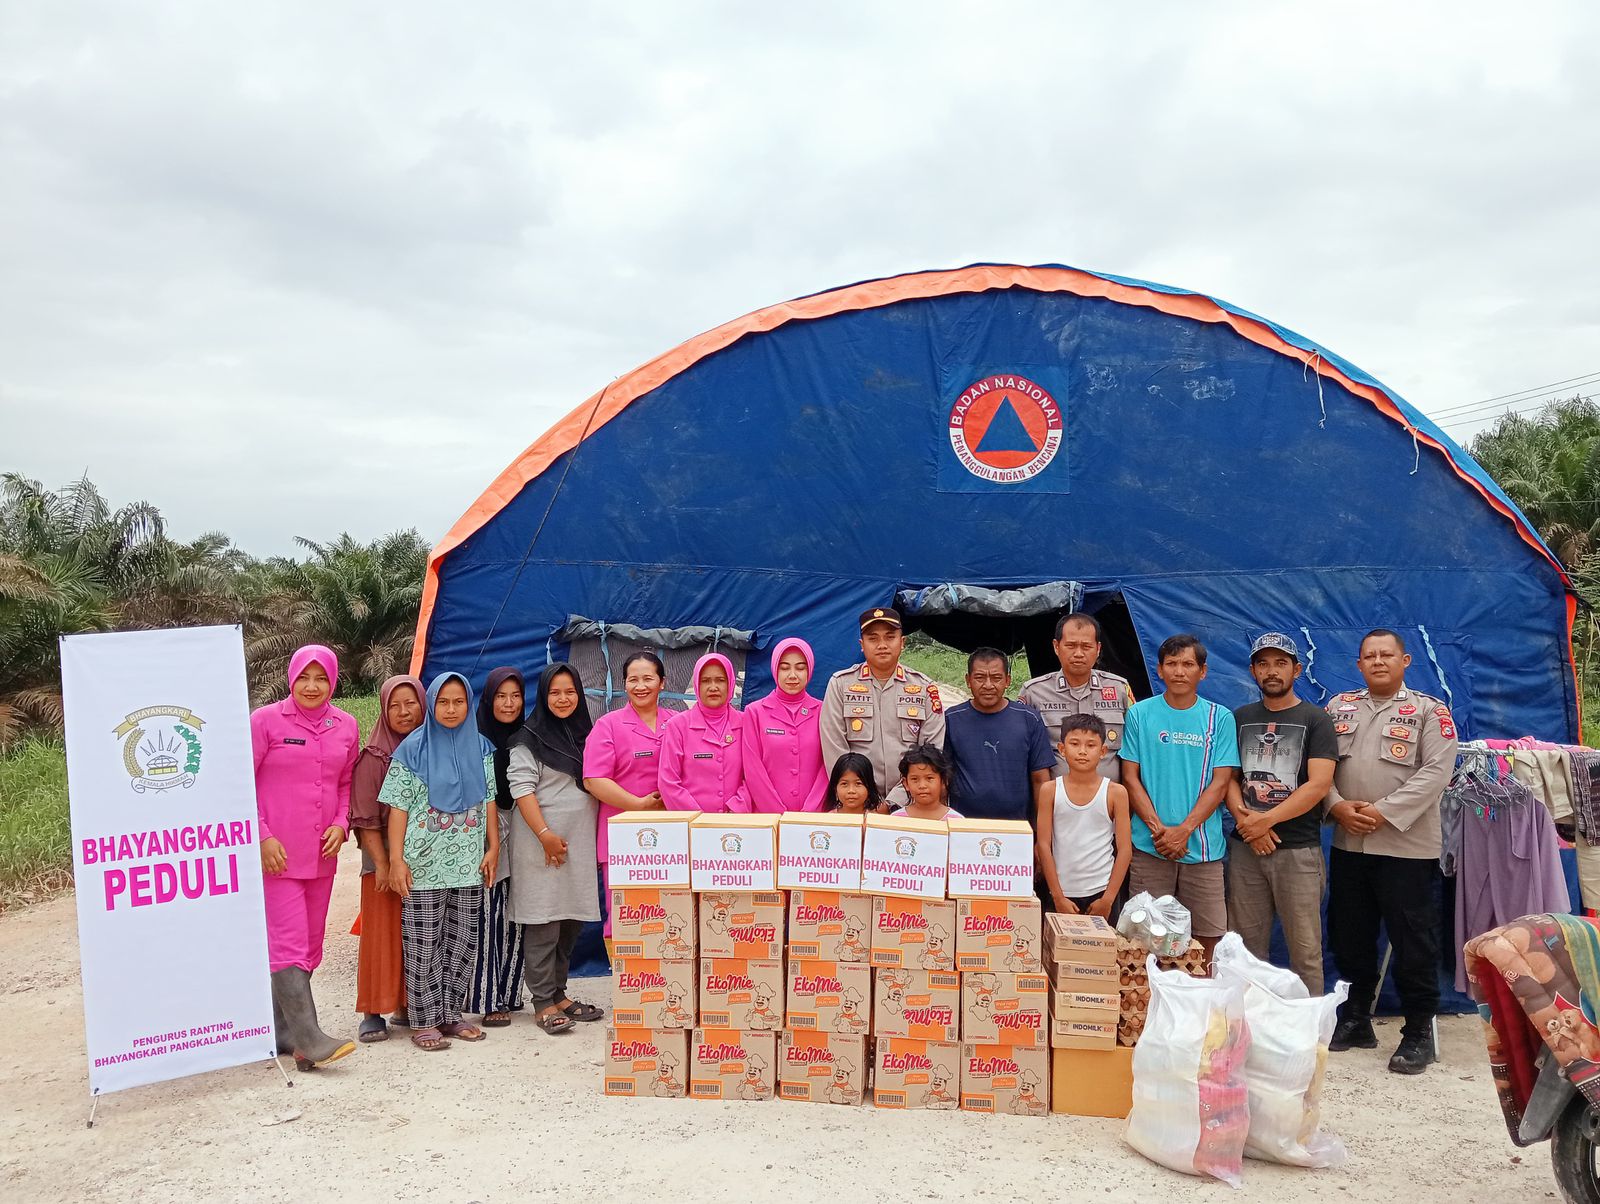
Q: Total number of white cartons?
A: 5